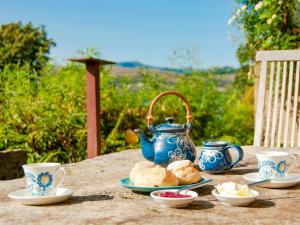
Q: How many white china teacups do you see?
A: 2